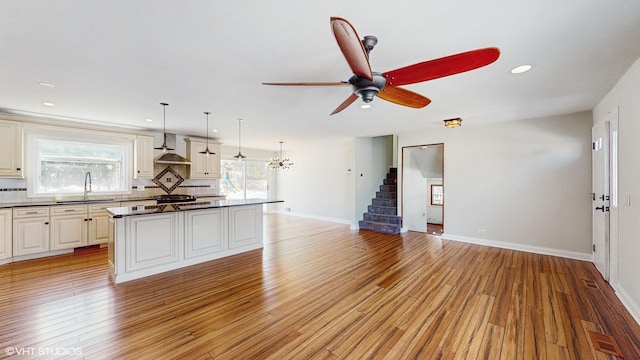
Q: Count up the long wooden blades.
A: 5